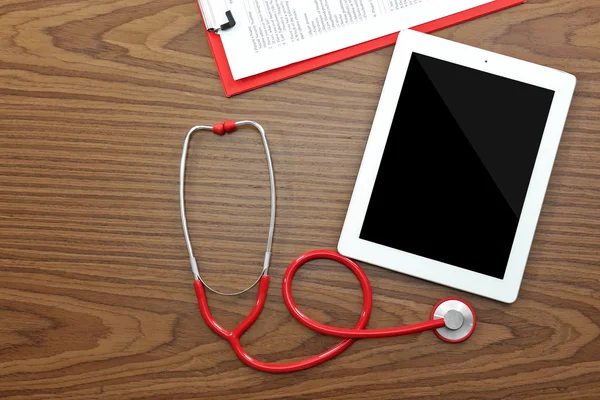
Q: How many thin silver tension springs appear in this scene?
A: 1